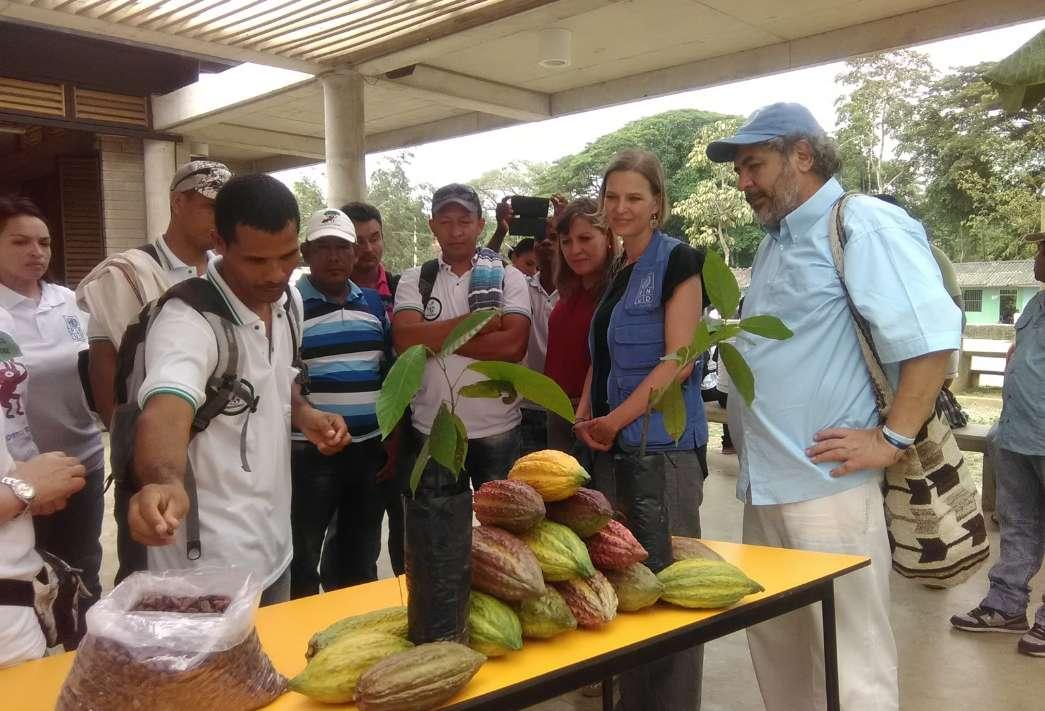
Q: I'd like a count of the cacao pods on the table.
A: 15